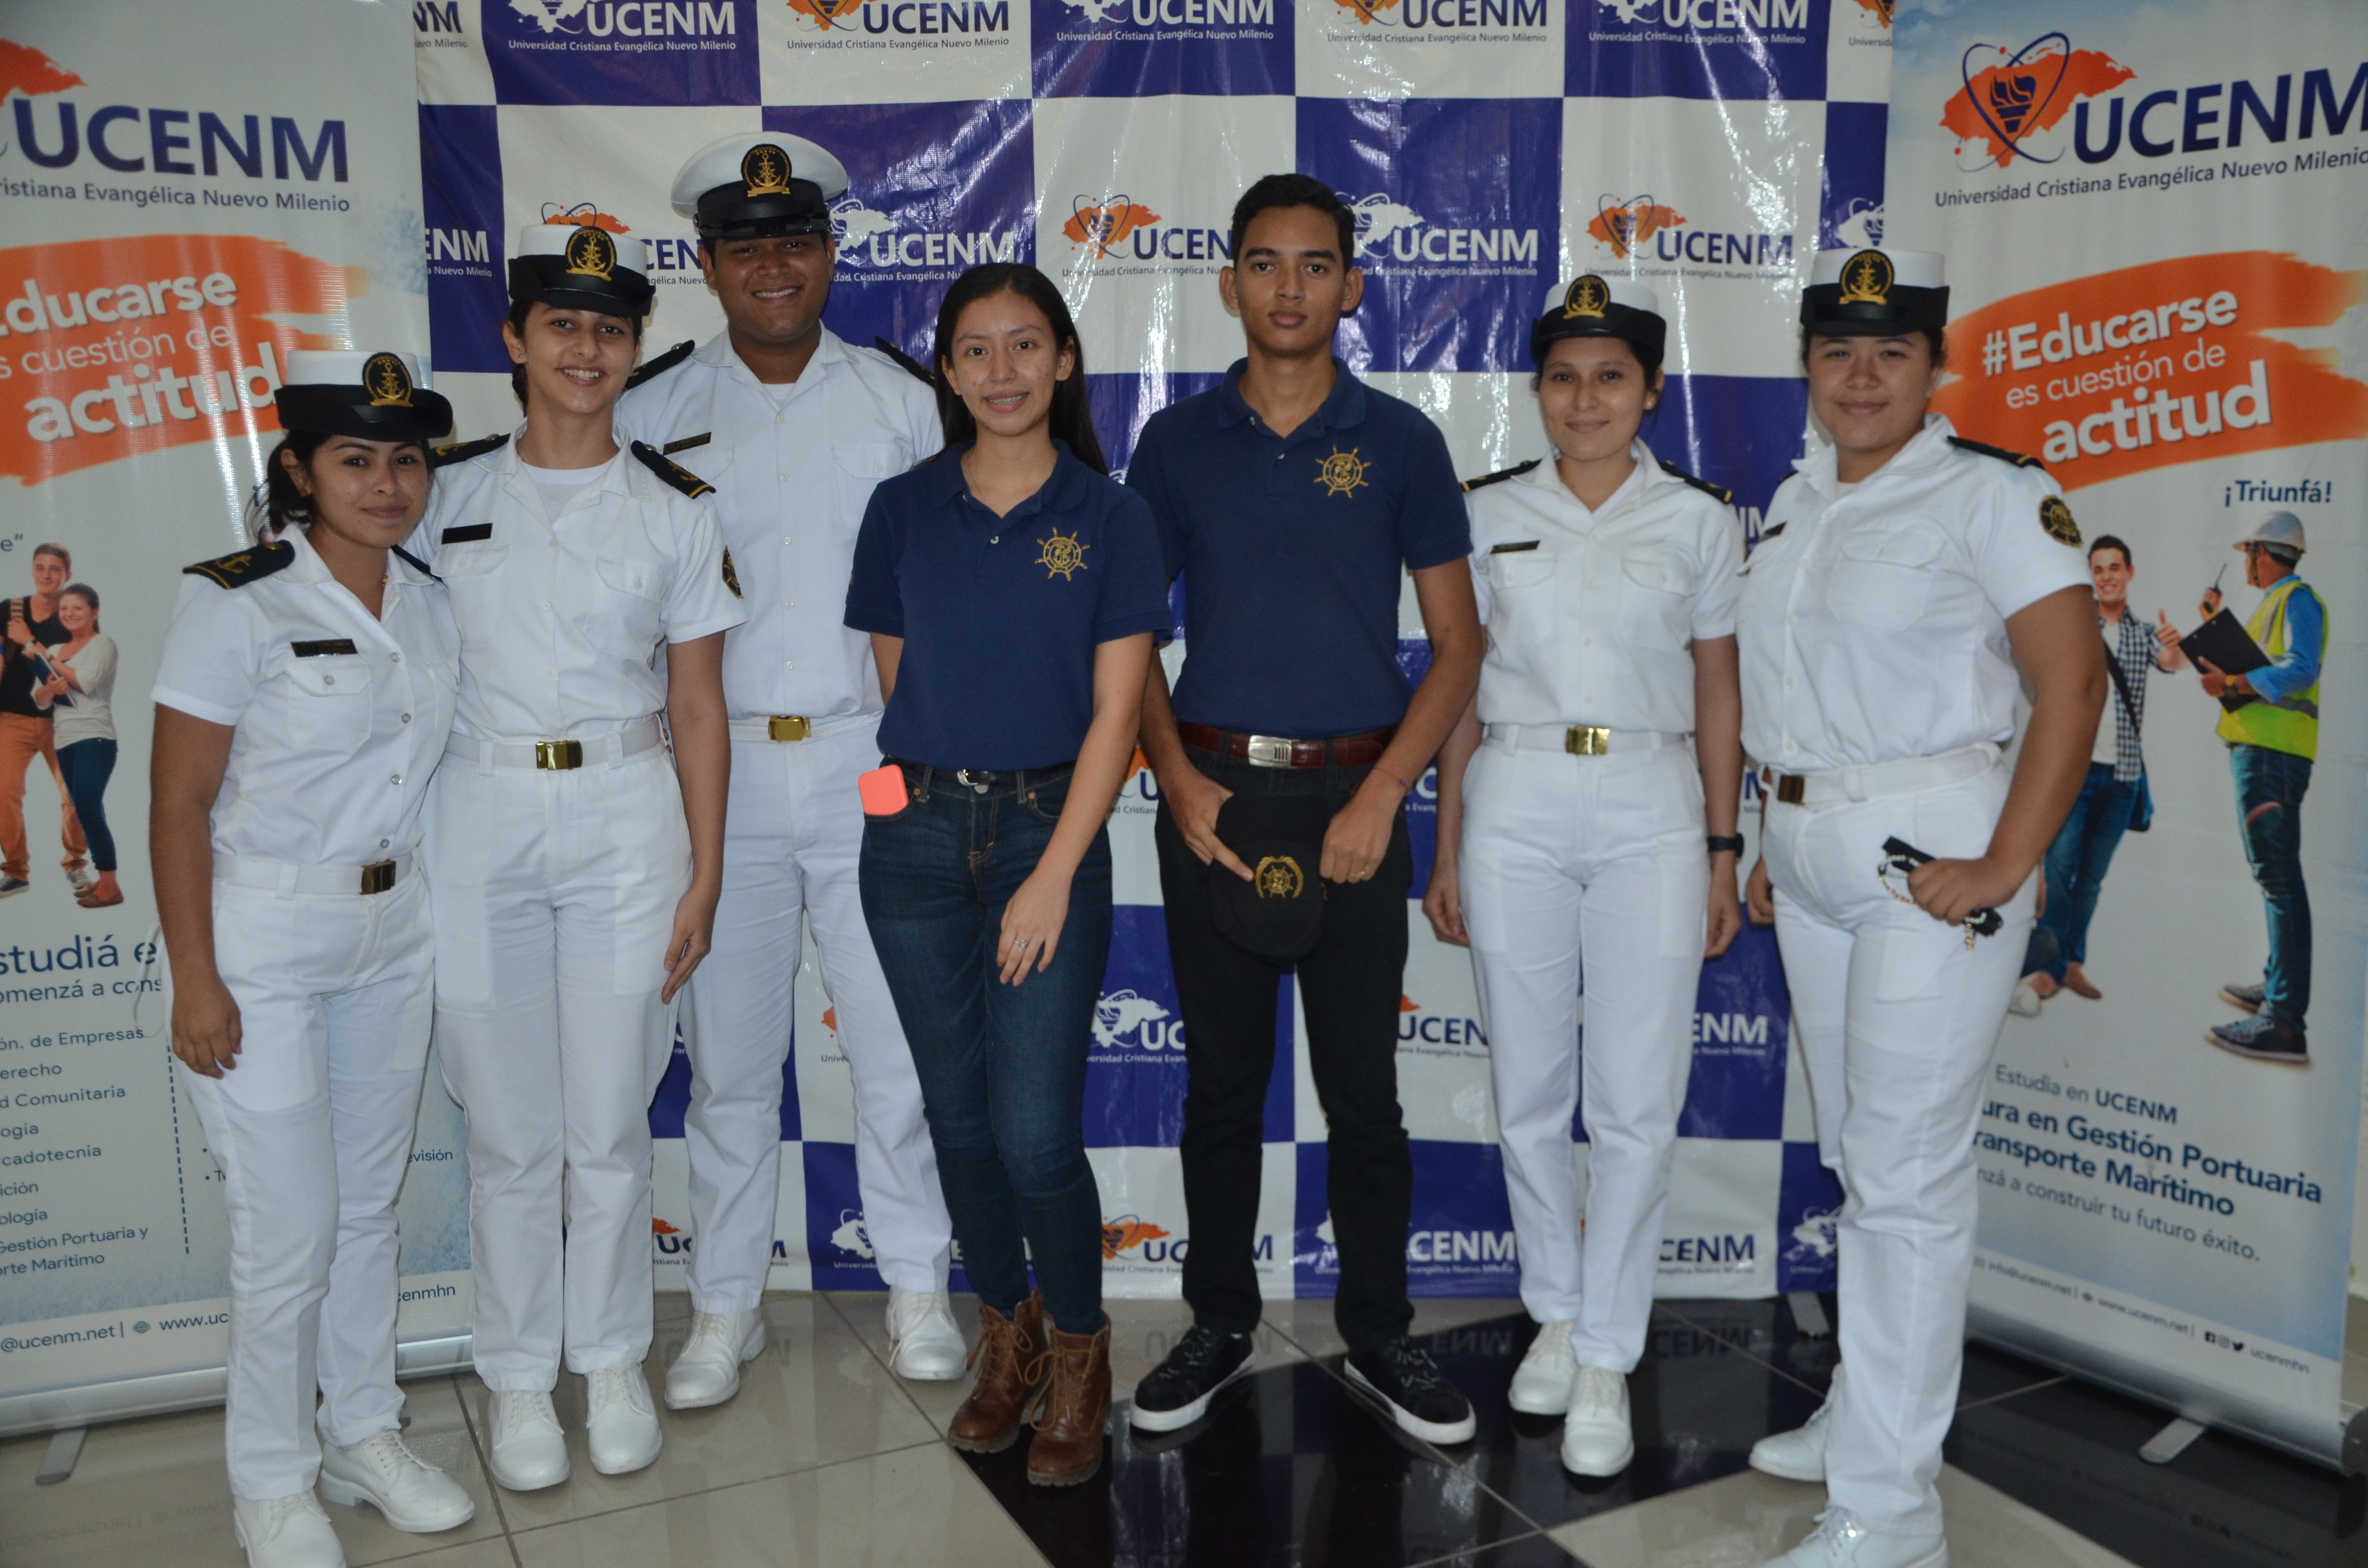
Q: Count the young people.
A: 7